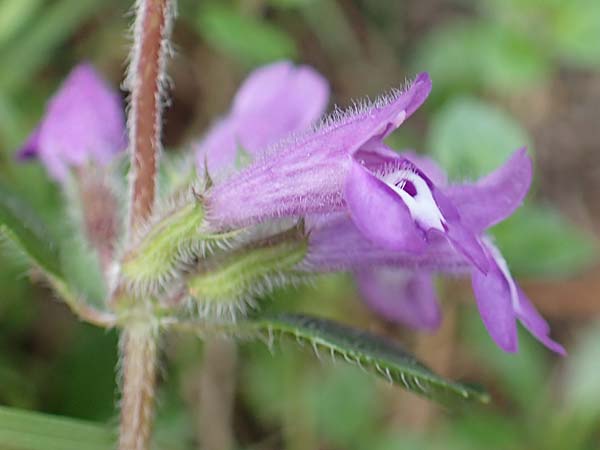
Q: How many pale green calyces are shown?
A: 2